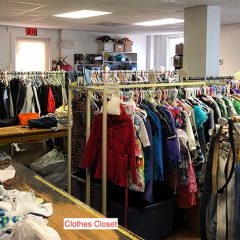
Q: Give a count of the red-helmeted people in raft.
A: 0